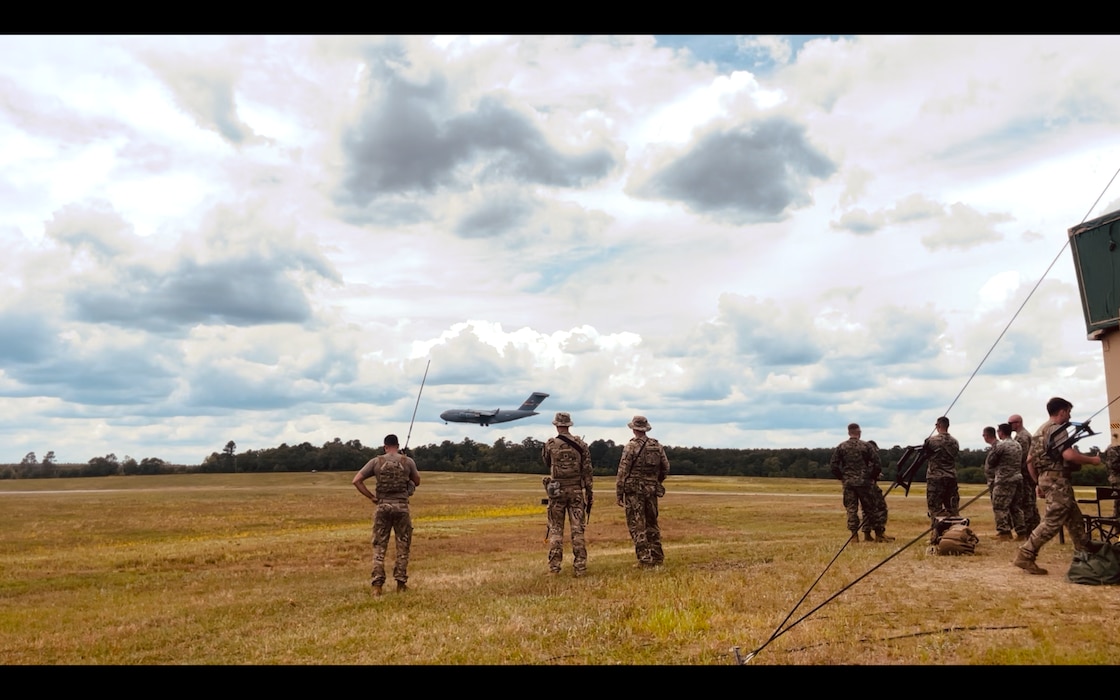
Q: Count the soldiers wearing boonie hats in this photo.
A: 2